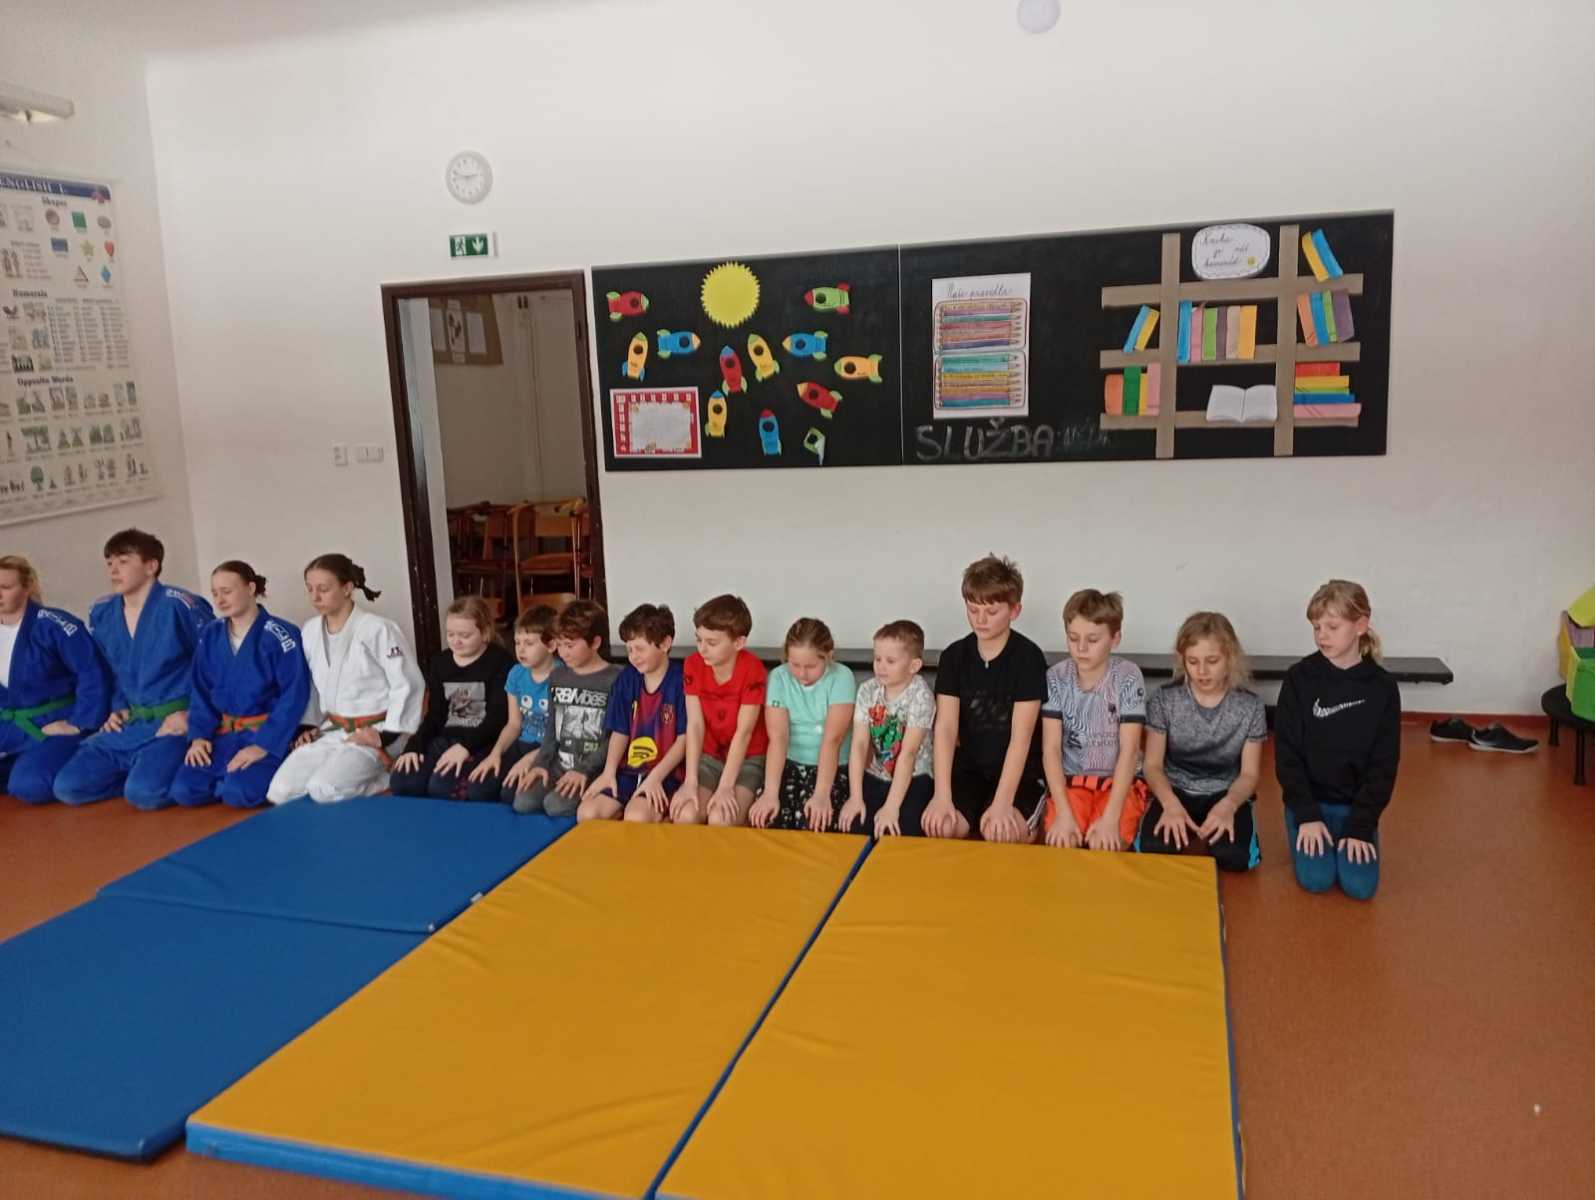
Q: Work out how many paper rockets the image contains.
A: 12